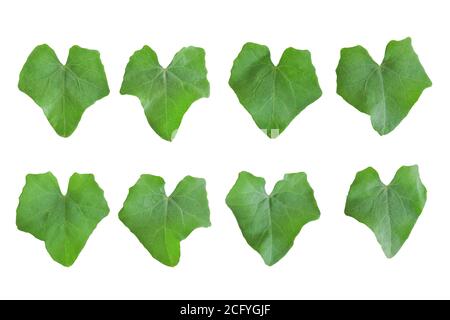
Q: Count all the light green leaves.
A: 8